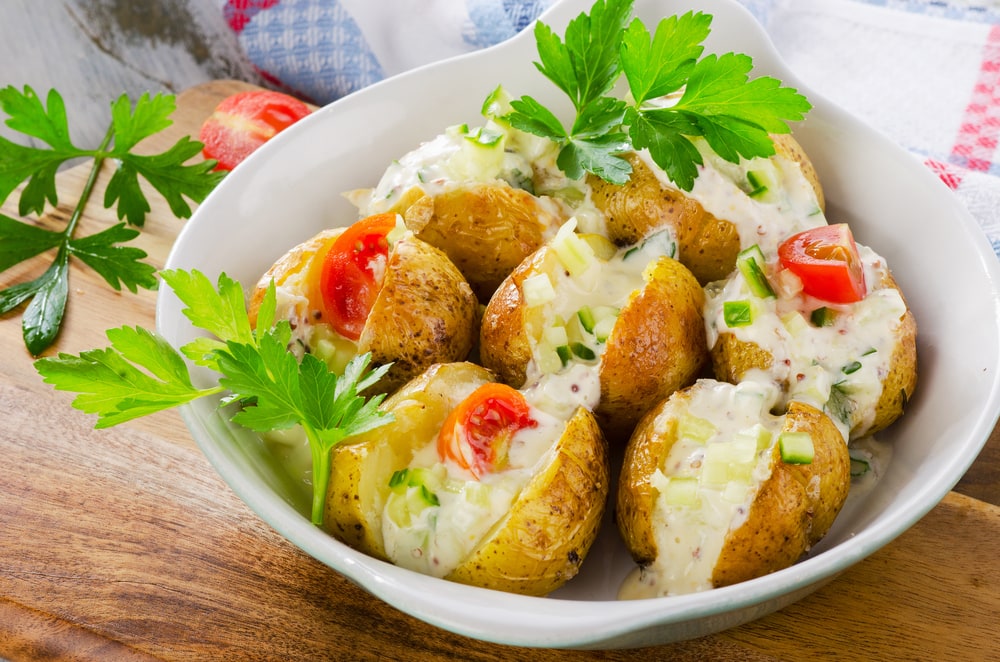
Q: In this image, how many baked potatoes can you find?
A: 7